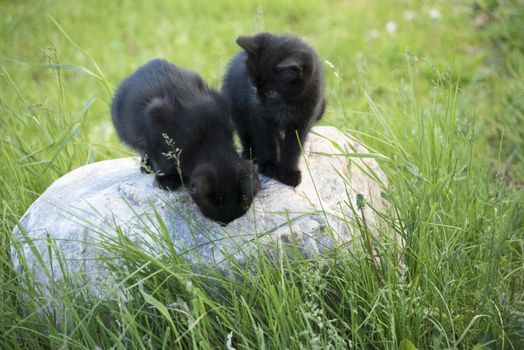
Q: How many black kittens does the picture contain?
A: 2